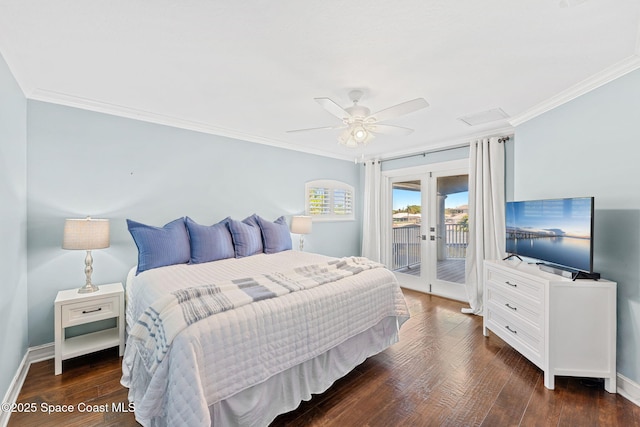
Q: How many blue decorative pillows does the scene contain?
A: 4